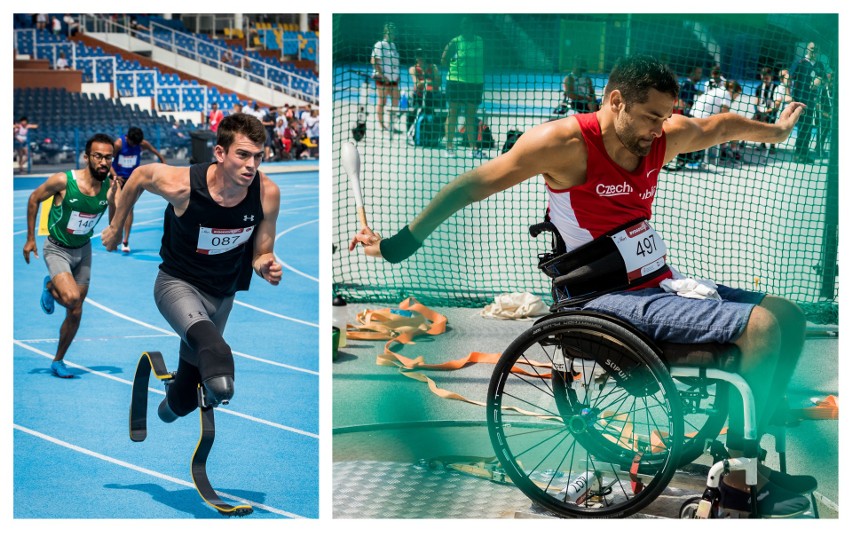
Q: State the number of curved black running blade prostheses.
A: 2